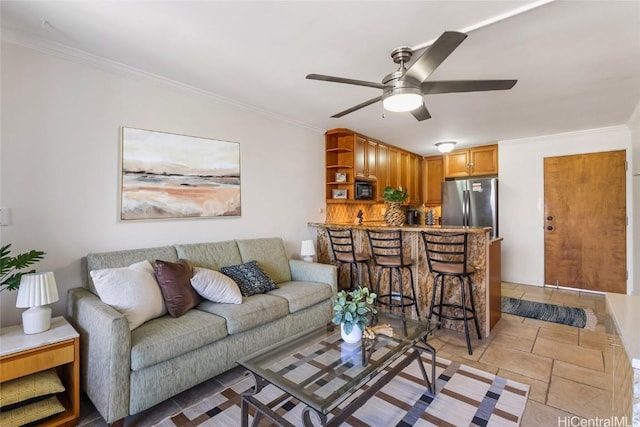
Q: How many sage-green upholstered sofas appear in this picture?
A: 1